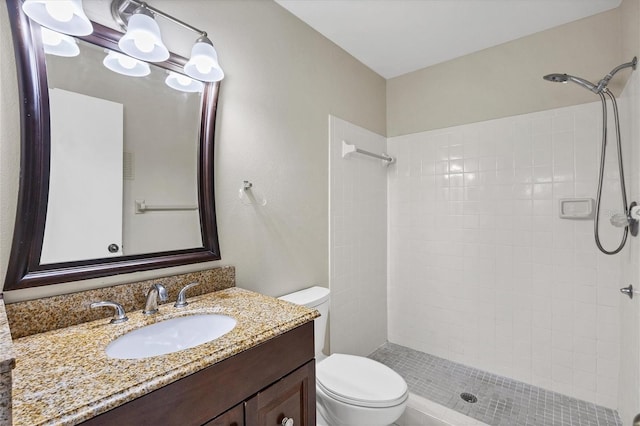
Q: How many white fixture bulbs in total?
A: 3